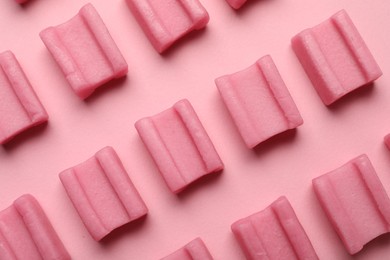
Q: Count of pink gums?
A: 14